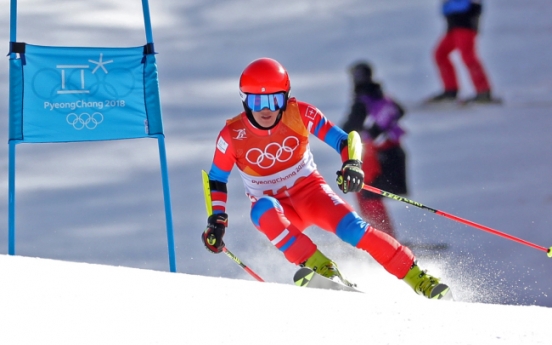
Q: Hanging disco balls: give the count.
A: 0